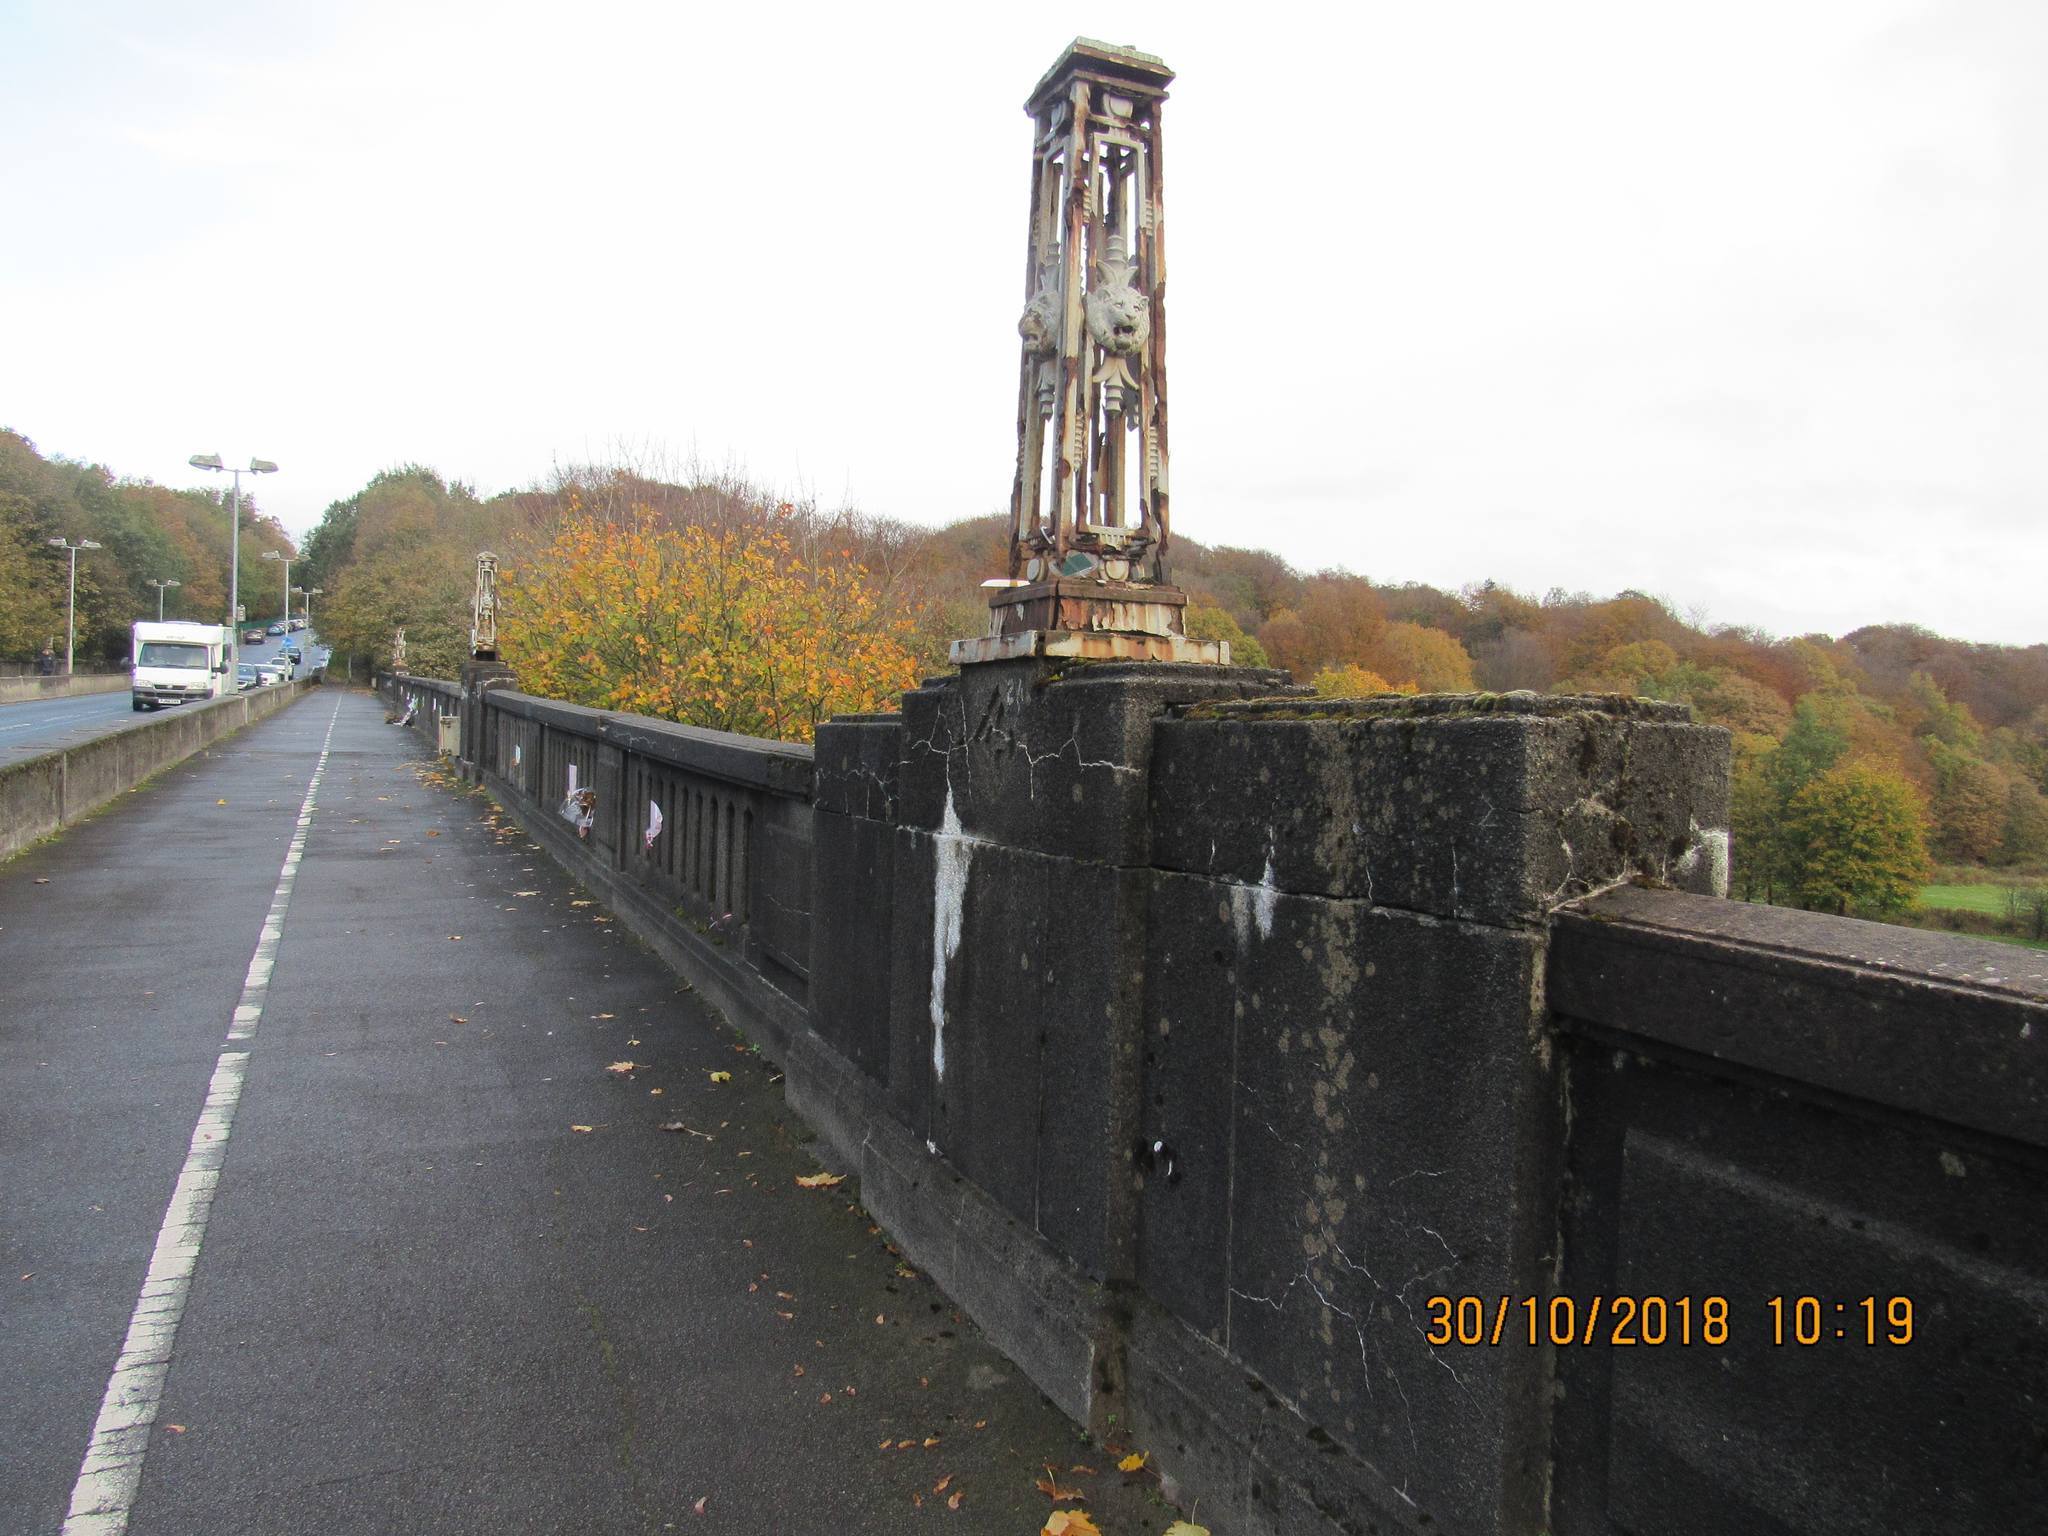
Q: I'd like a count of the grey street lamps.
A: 5